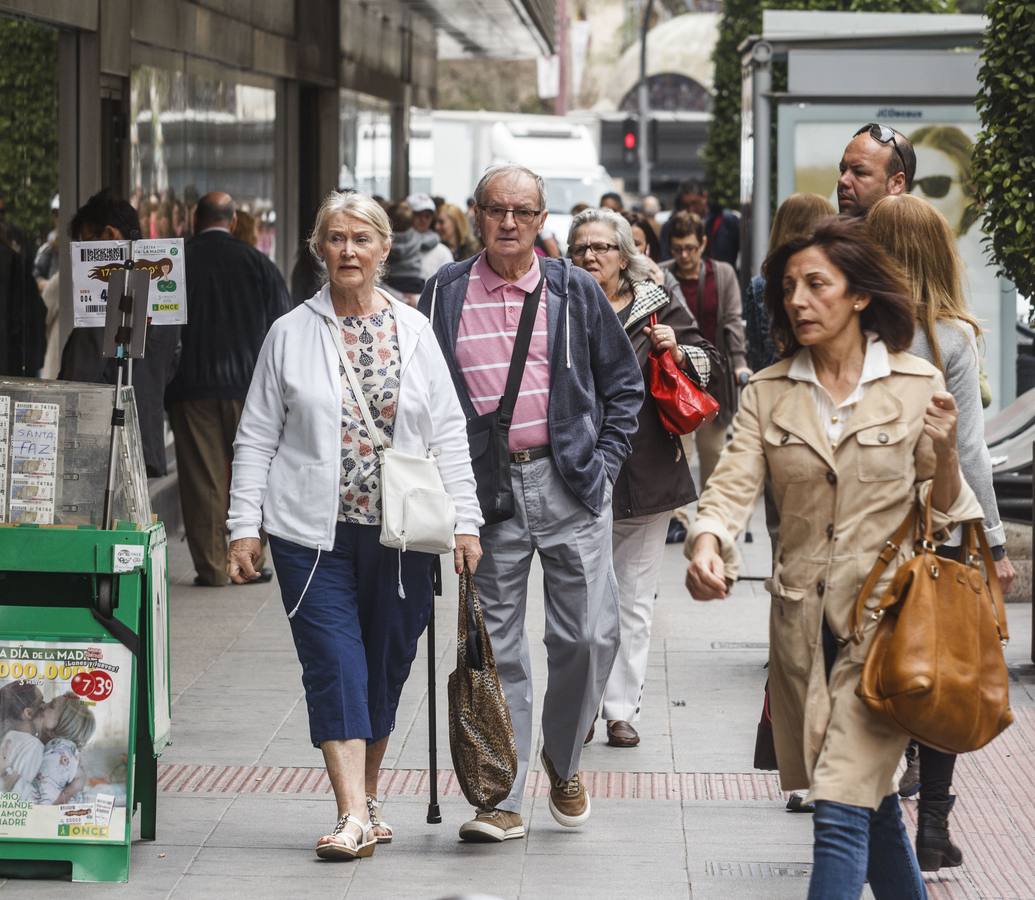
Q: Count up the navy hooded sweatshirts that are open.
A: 1